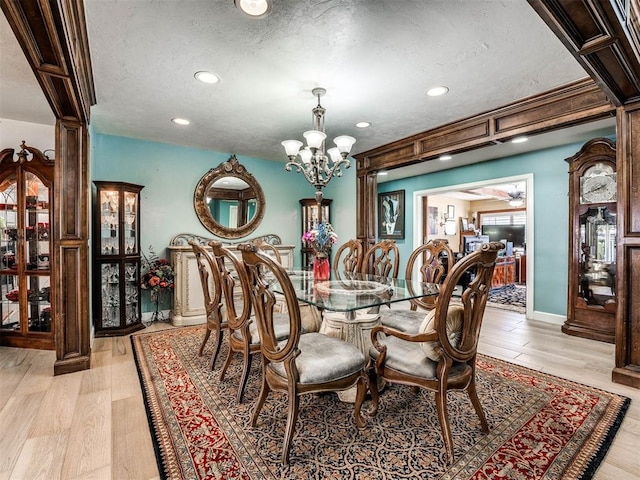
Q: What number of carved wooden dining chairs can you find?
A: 8